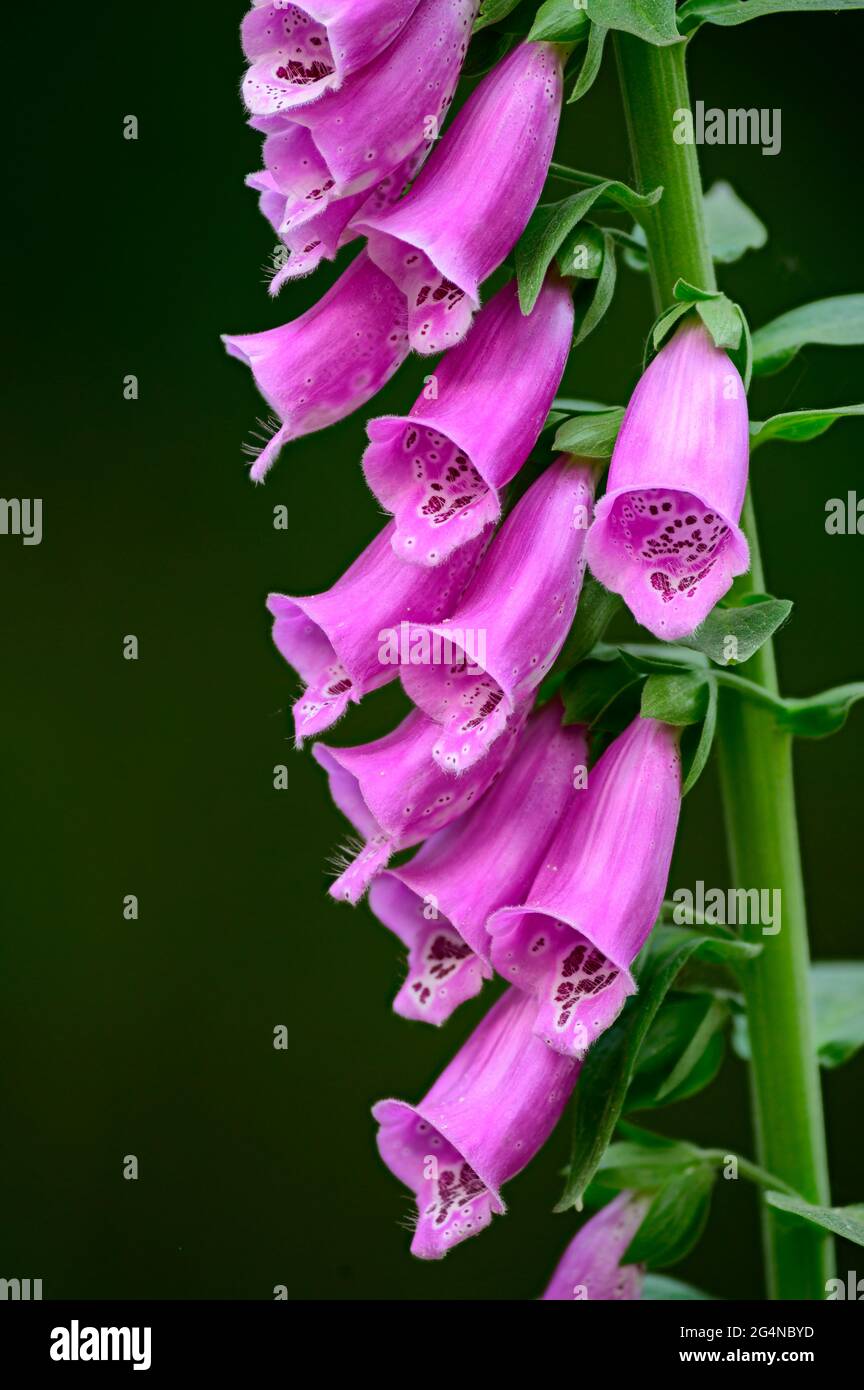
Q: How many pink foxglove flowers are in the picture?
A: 14